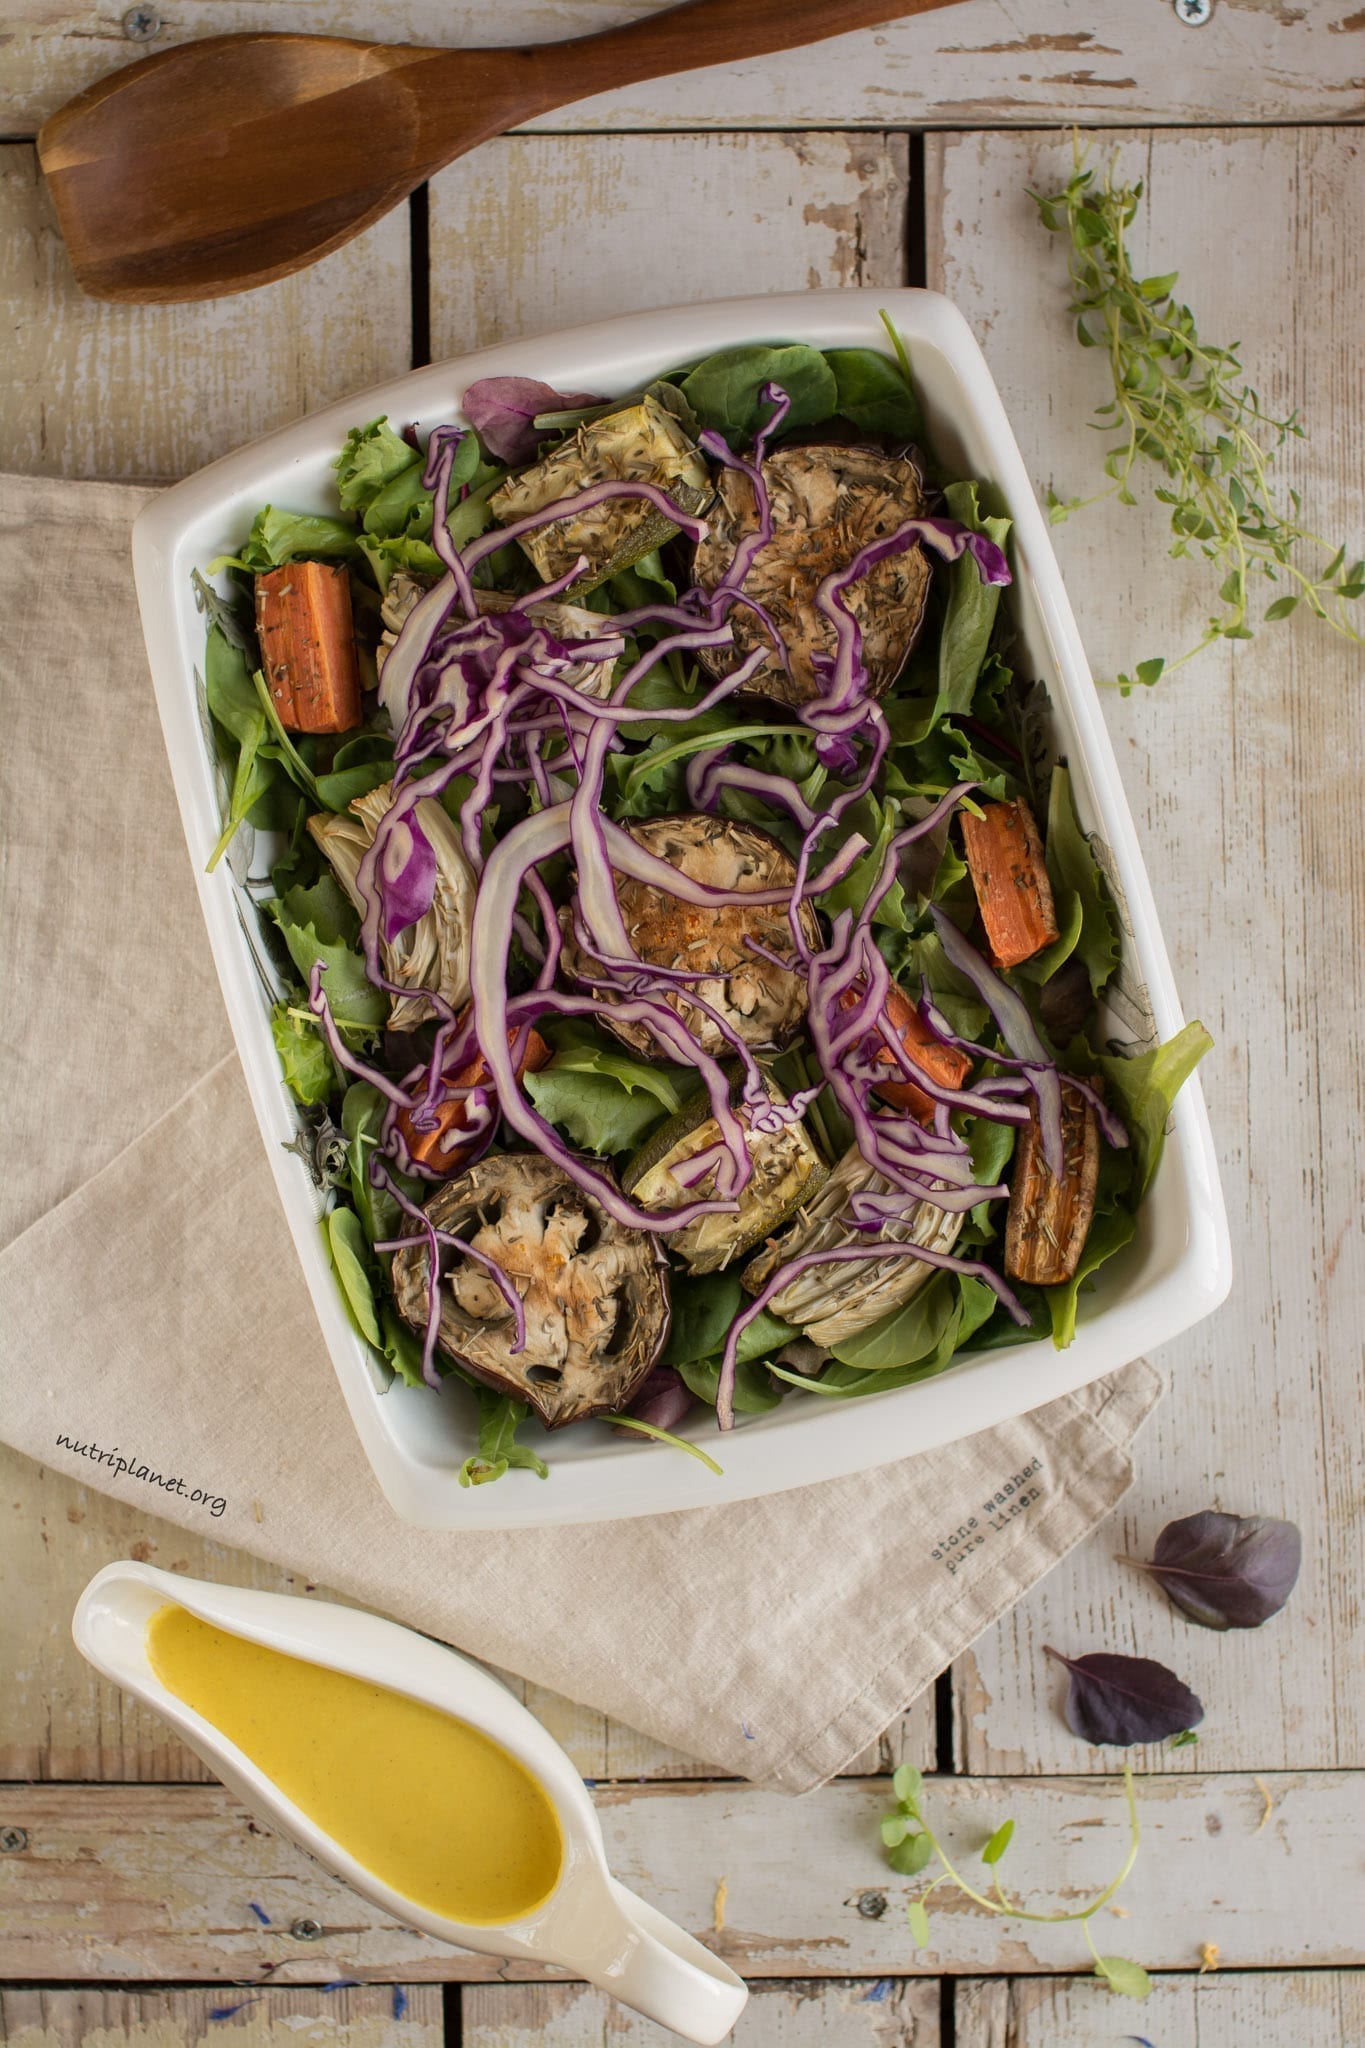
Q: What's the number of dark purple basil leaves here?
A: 2